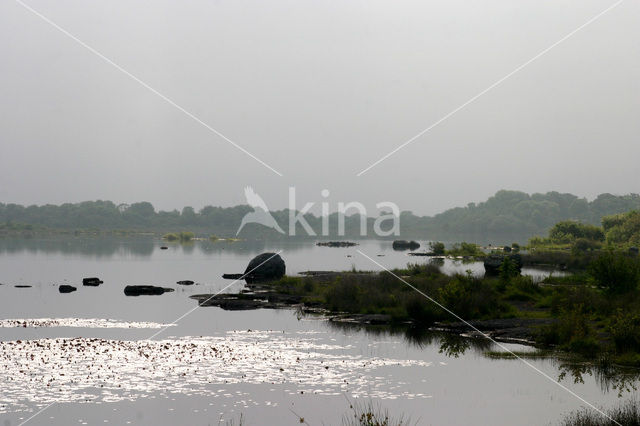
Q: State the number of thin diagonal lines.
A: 4